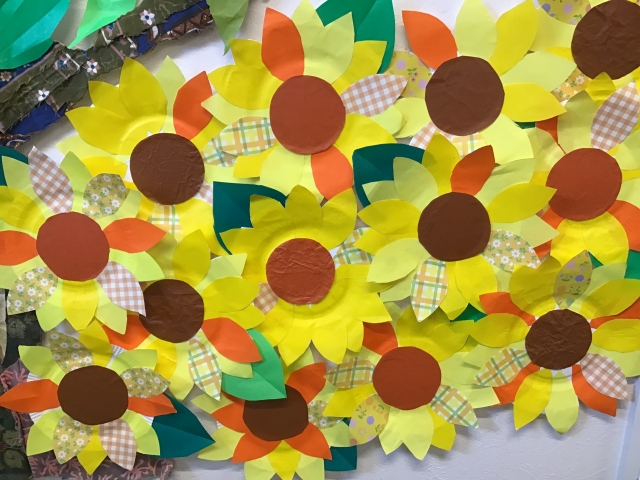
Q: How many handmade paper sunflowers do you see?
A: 13